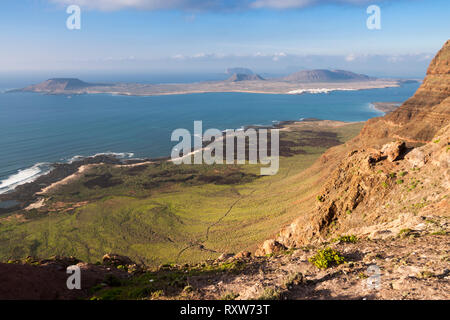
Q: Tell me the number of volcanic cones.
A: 3